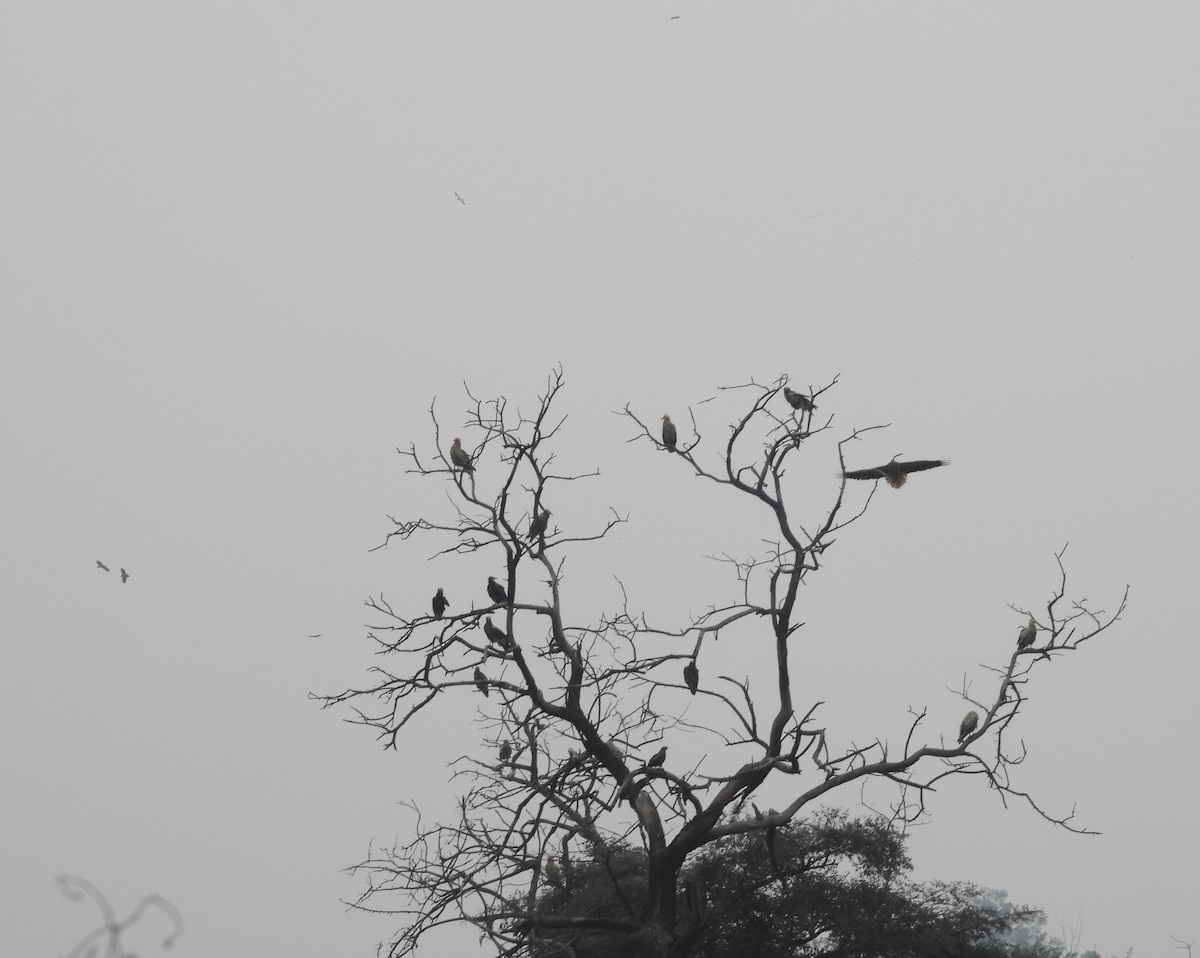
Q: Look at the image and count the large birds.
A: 14